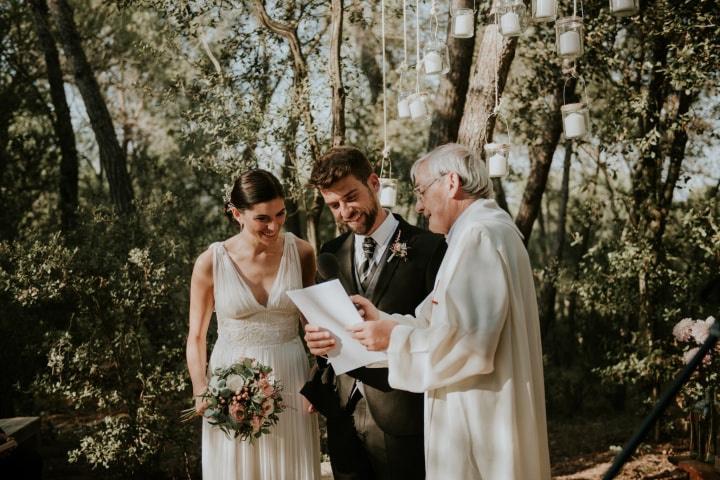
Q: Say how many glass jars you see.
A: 11